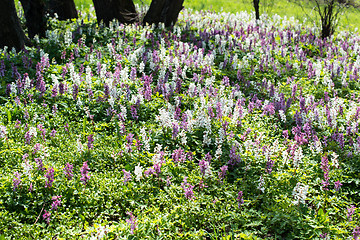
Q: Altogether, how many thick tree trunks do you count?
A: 5